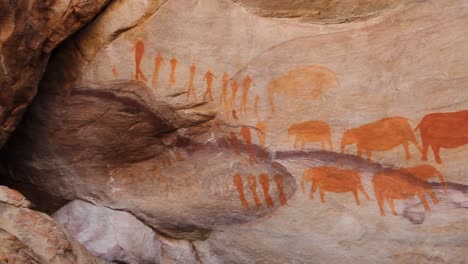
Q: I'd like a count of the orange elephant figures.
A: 6